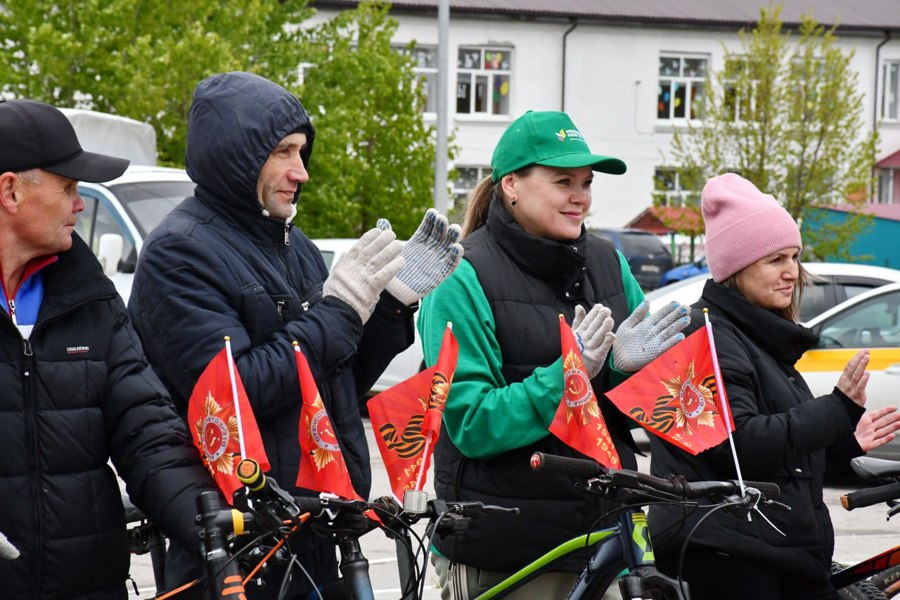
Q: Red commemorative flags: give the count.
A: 5